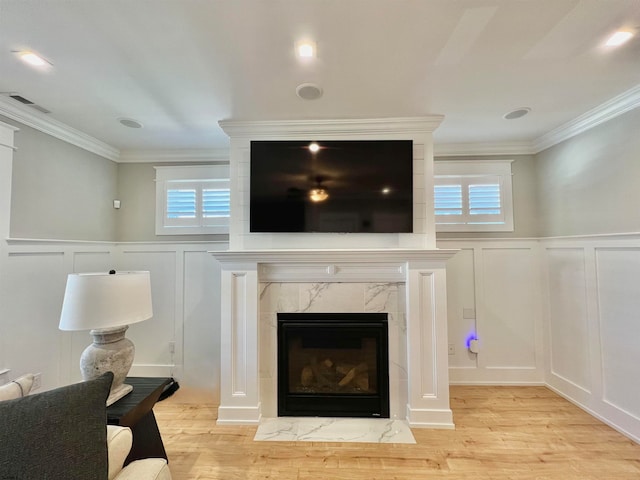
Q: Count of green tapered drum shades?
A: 0